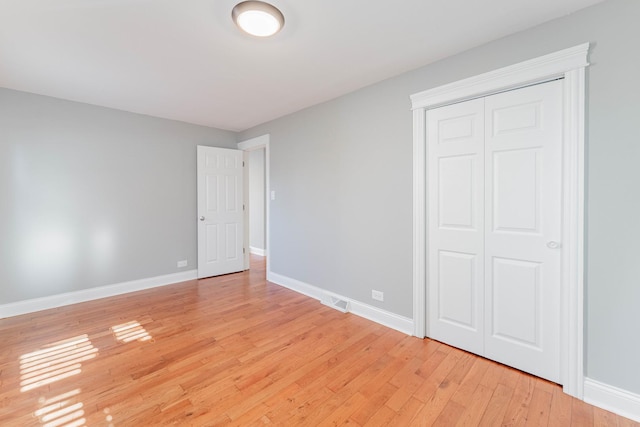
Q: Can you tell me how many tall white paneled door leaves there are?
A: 3